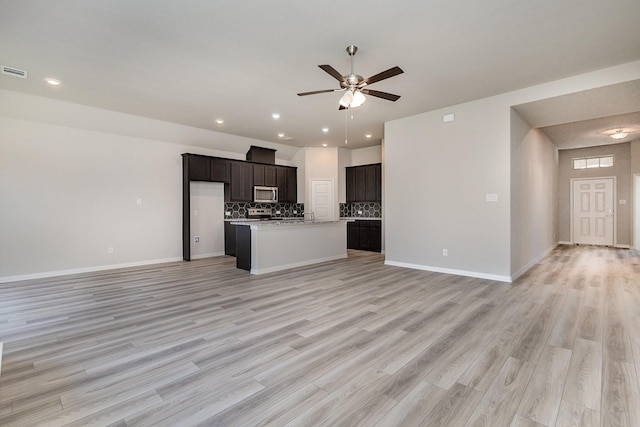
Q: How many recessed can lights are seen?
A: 7